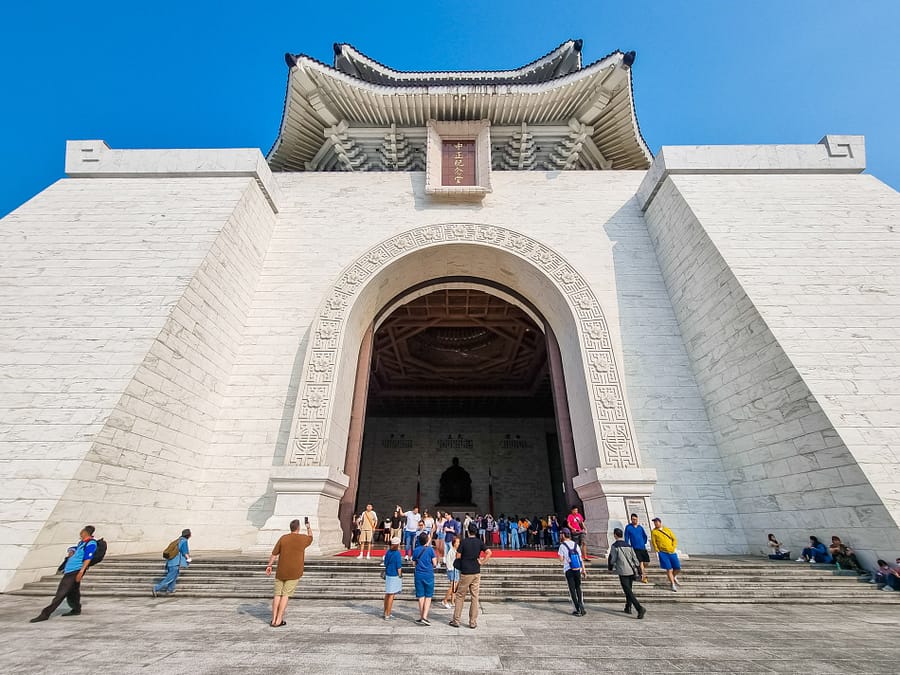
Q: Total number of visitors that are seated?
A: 5